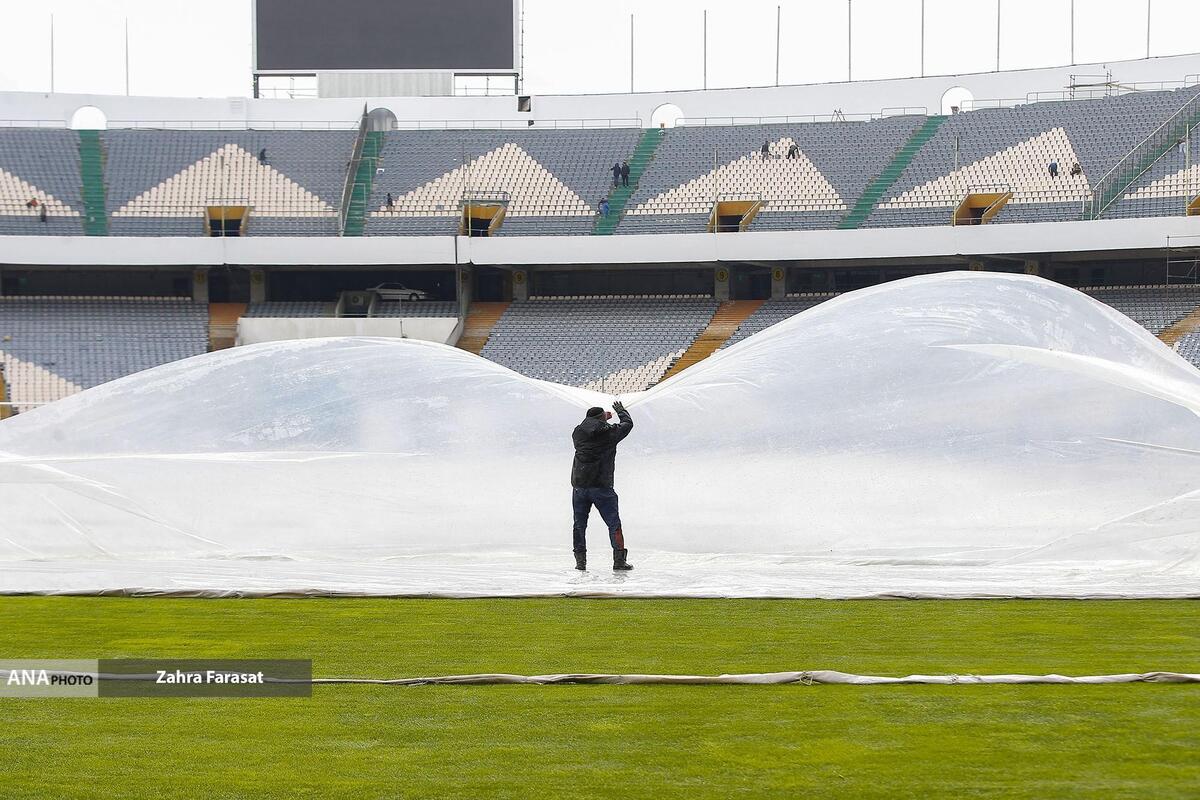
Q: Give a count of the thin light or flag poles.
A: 10